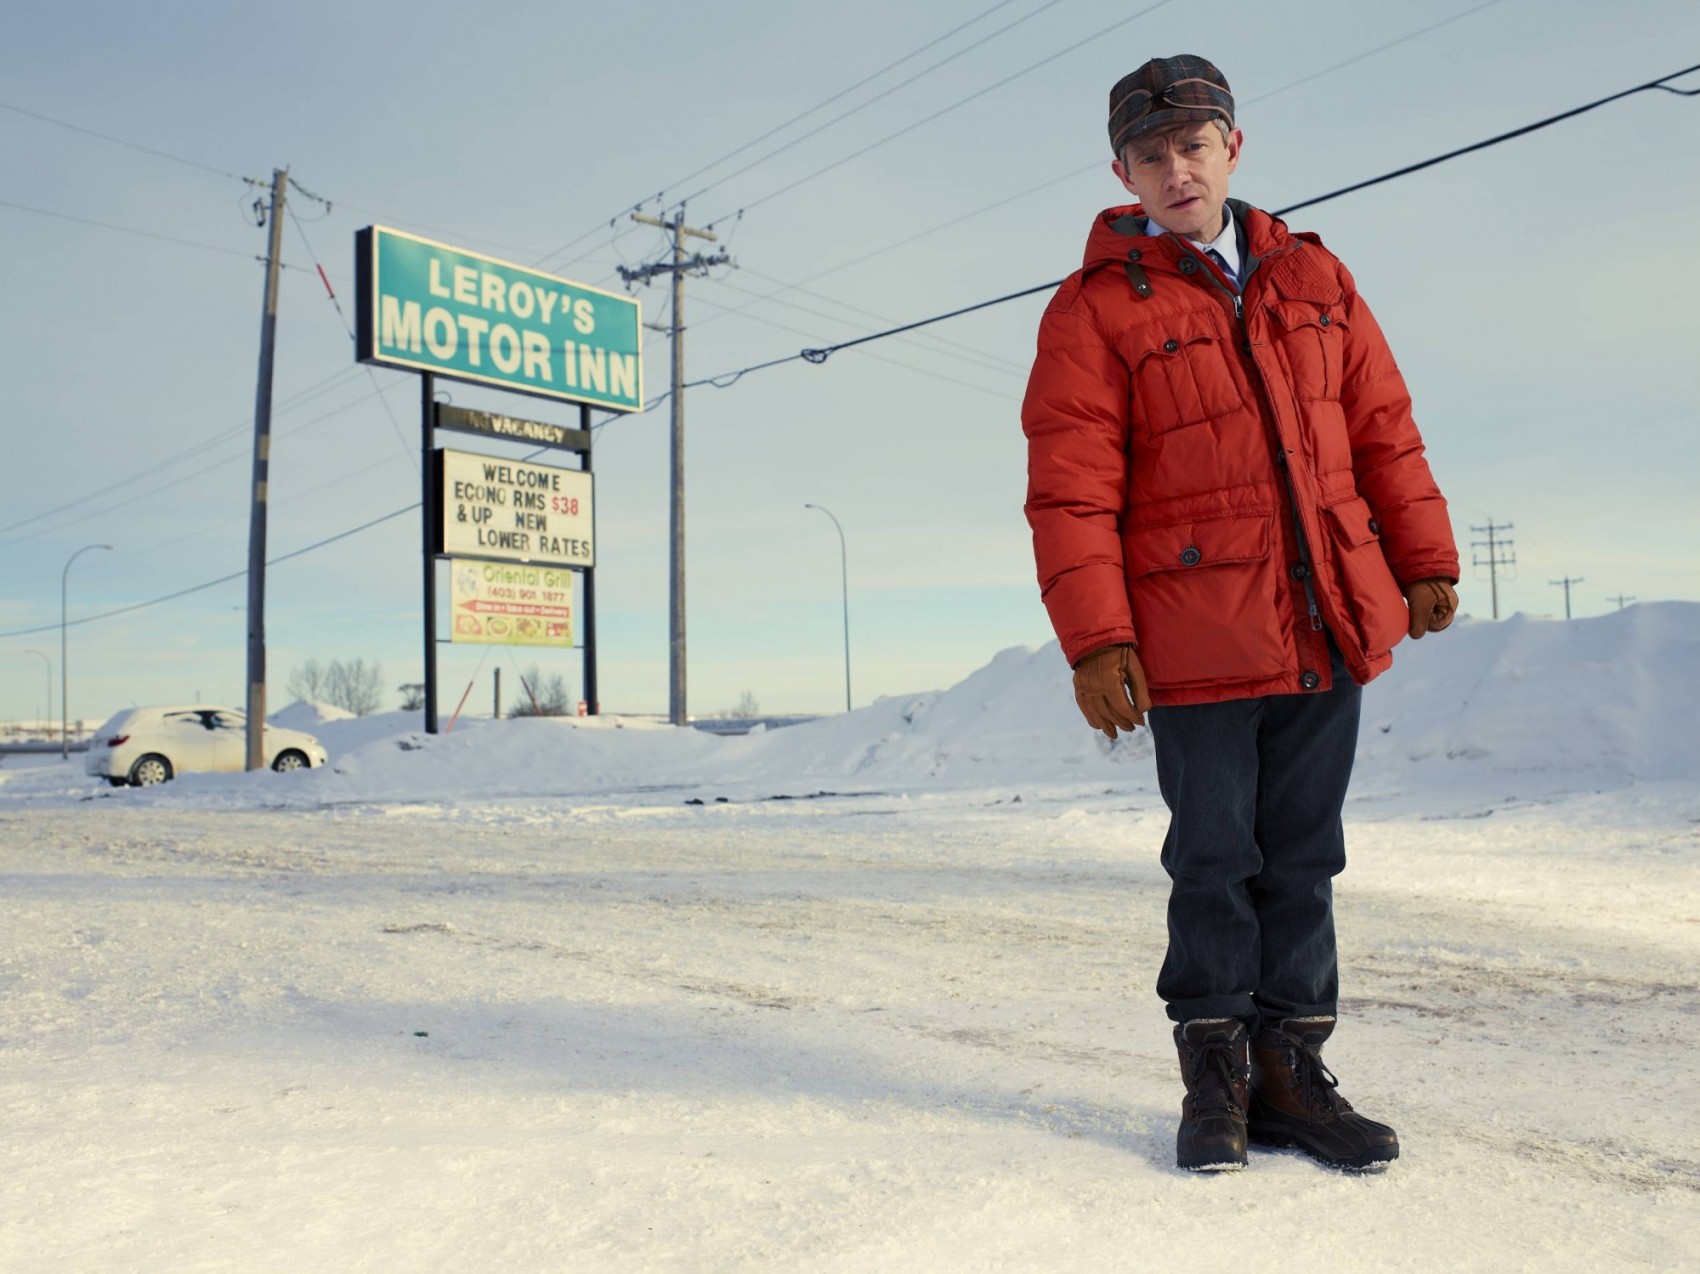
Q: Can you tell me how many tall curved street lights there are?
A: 3